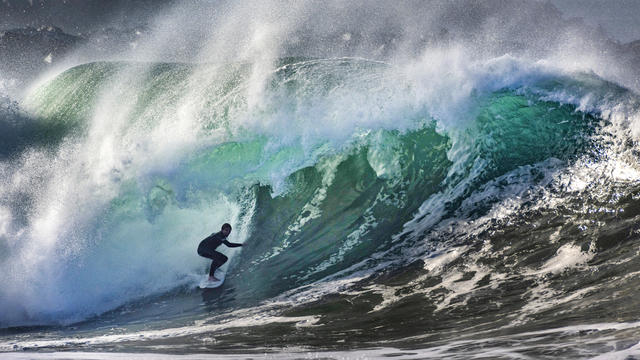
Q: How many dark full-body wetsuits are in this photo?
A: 1